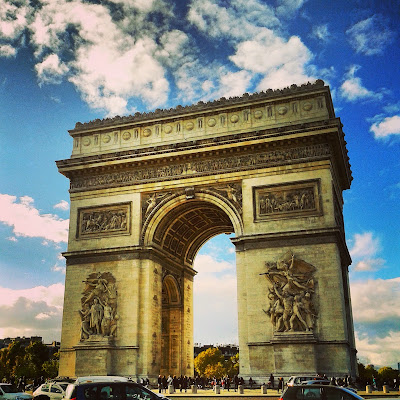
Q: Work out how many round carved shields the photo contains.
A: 11